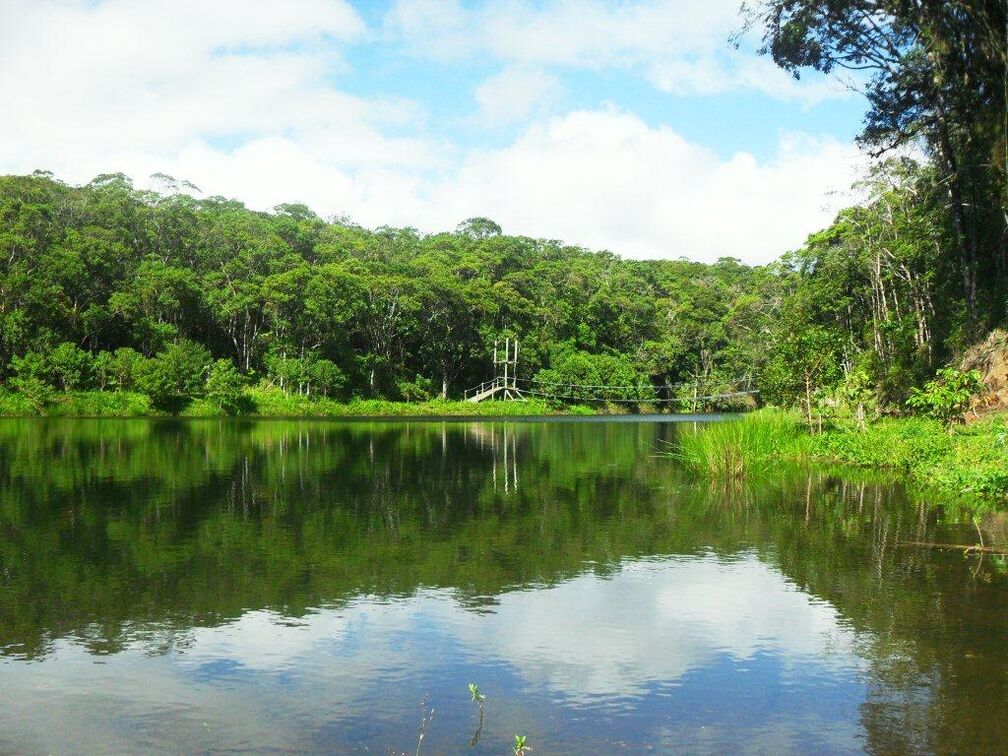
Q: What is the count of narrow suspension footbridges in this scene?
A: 1